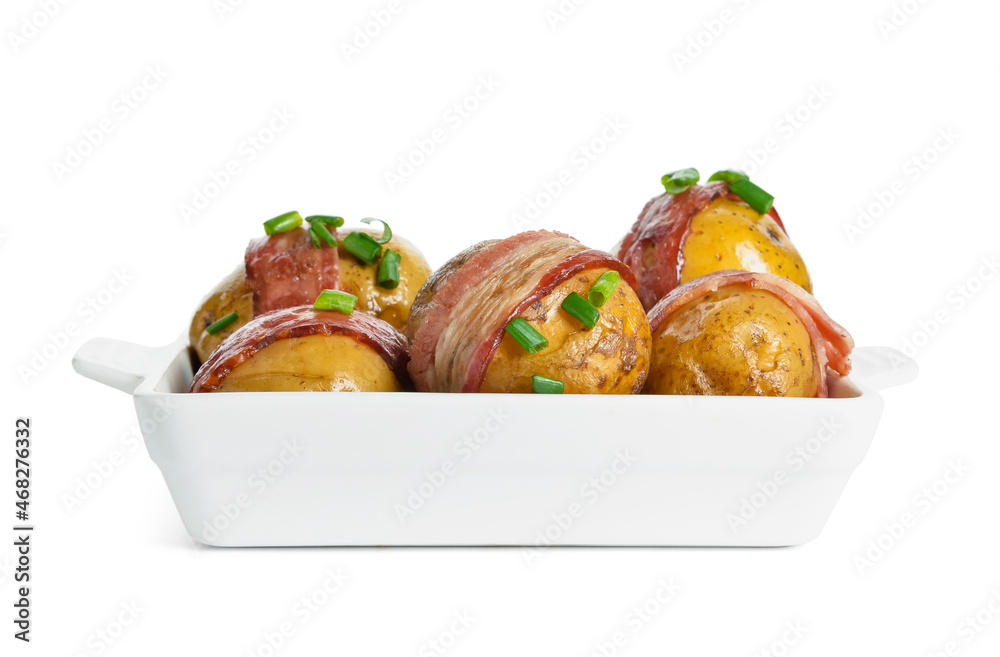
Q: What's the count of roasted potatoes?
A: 5